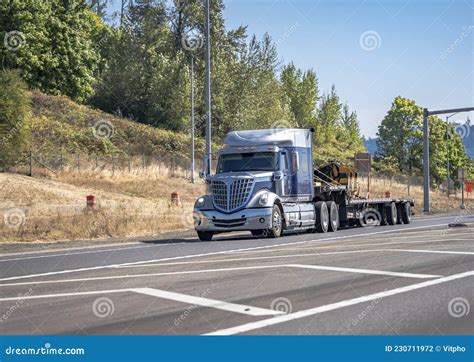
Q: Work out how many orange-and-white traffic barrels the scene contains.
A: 2